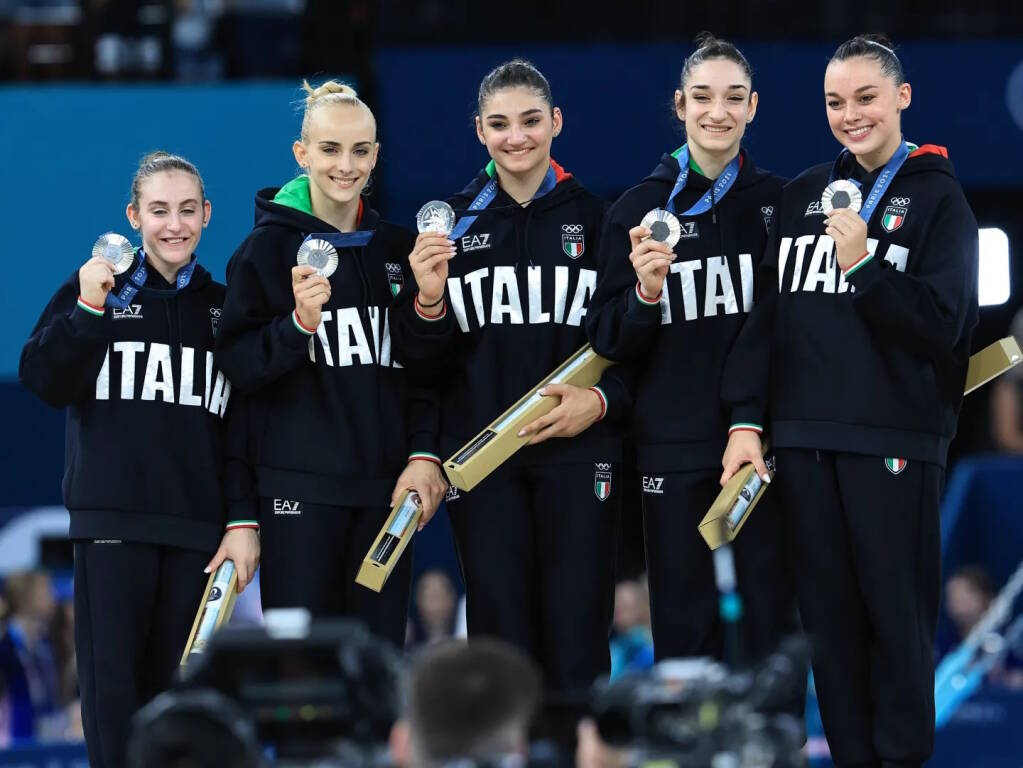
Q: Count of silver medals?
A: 5